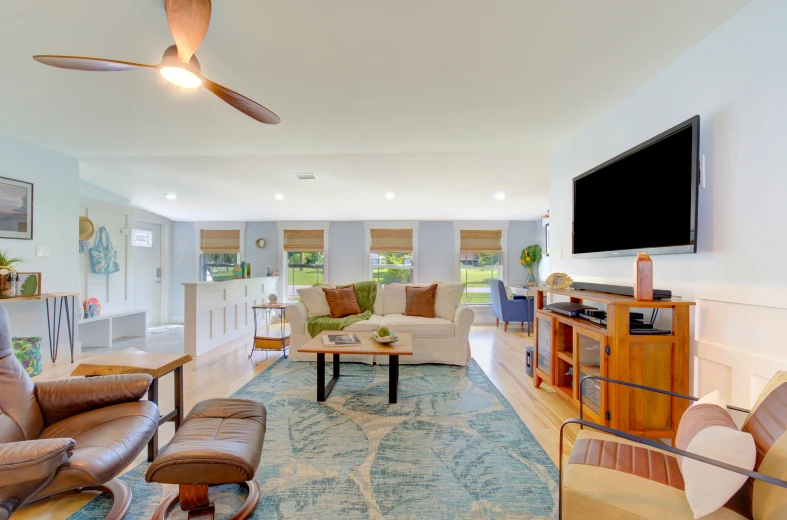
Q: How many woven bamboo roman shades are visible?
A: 4